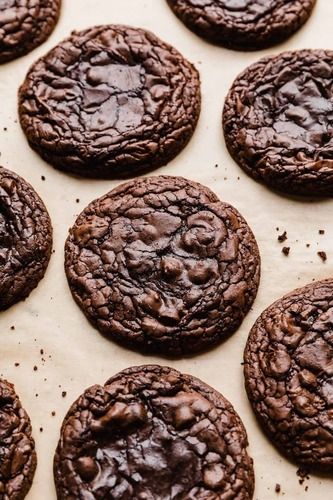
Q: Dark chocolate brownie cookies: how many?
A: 9